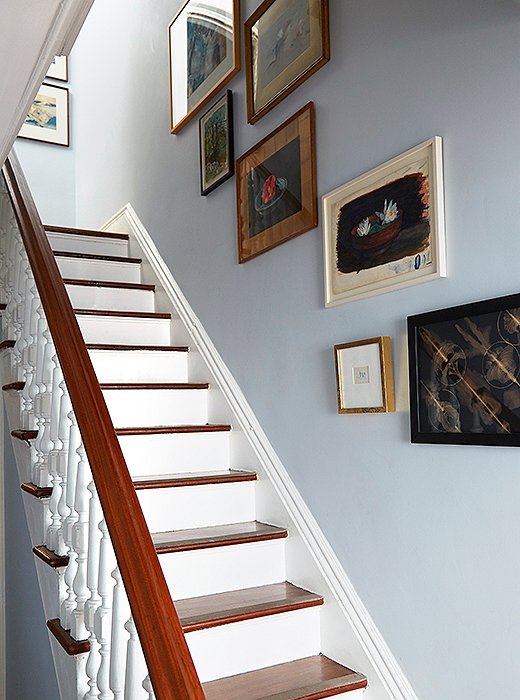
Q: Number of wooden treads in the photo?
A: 11